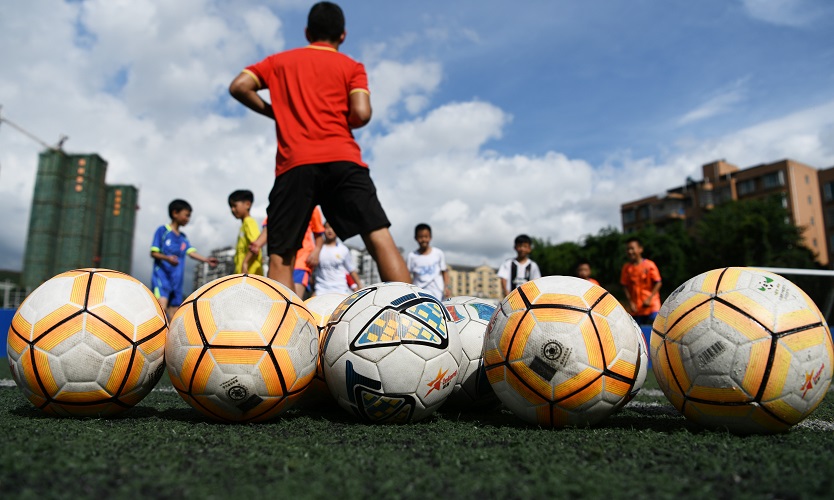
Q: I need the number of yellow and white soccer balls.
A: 5